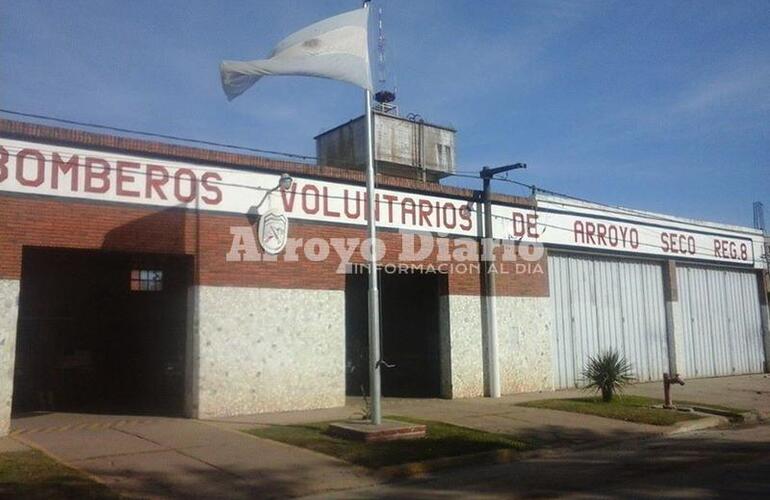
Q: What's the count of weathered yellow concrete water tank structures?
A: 1